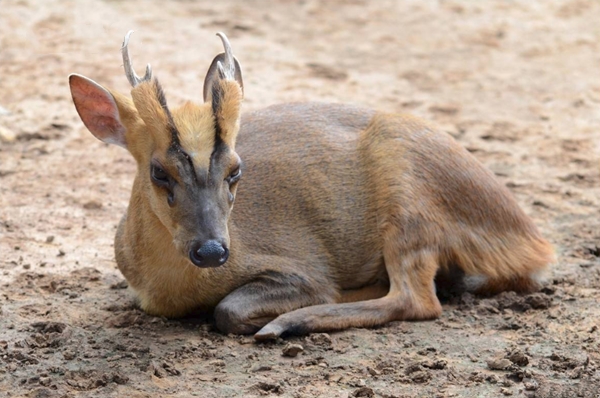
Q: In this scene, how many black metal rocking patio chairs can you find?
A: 0